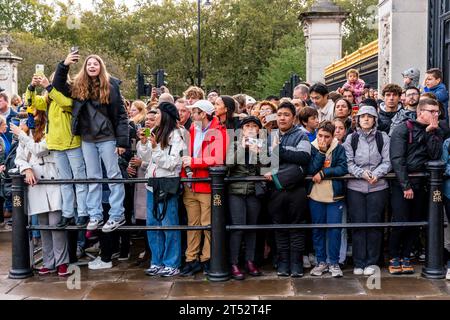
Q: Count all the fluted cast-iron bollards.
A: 3